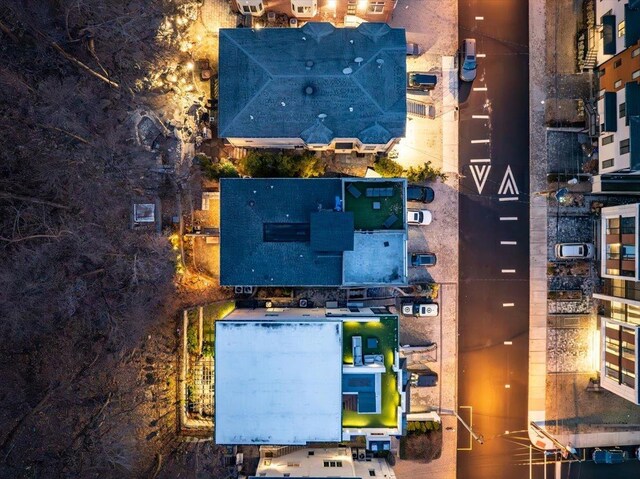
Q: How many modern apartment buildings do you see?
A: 2